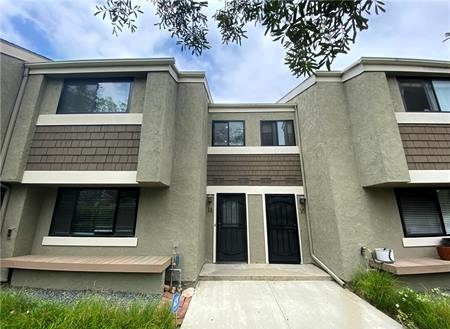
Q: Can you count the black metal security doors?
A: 2